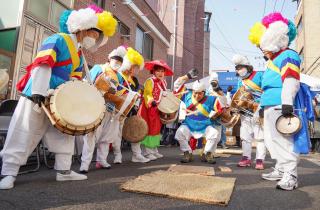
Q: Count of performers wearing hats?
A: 7